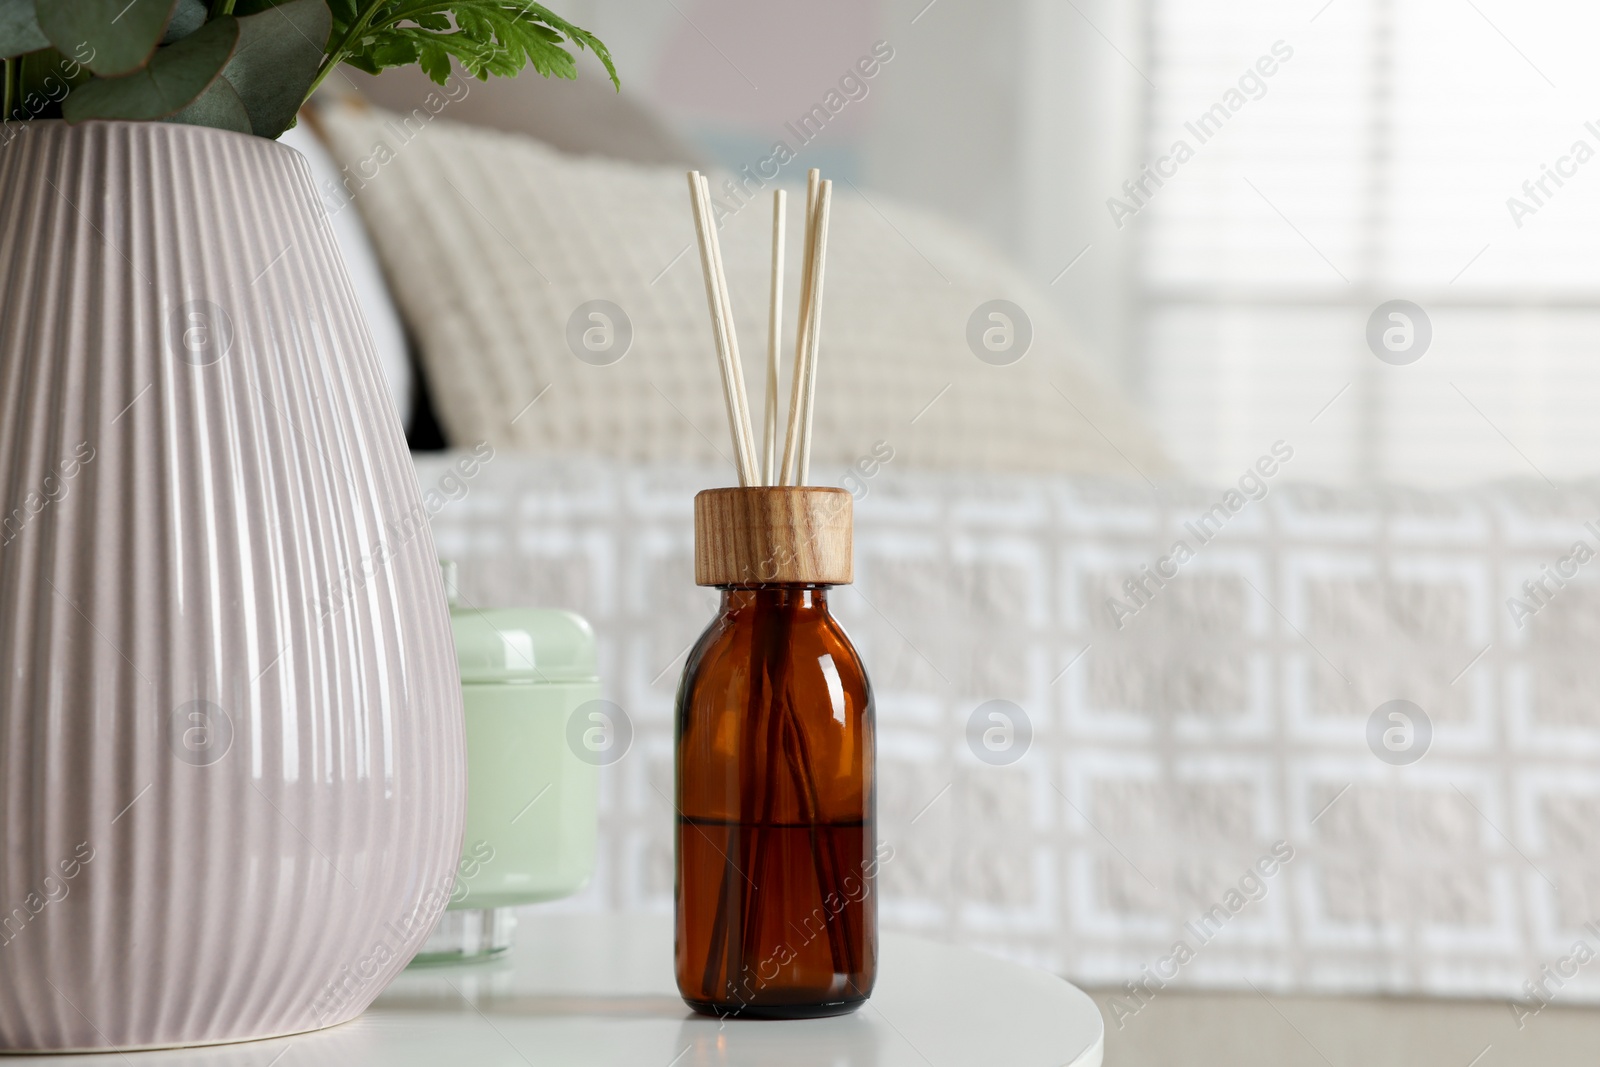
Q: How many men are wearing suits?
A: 0